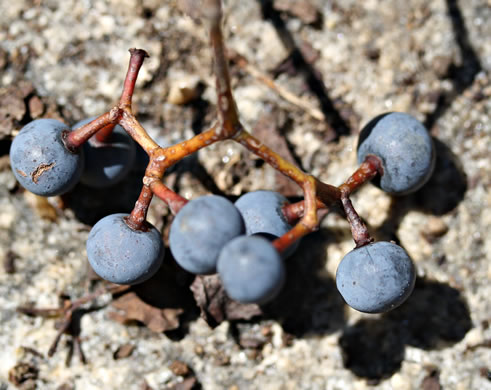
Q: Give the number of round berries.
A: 8